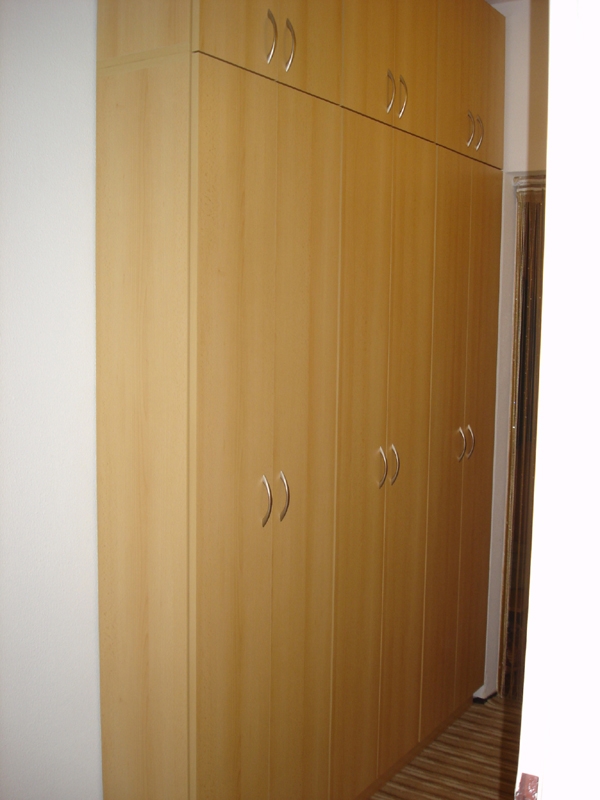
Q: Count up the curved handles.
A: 12